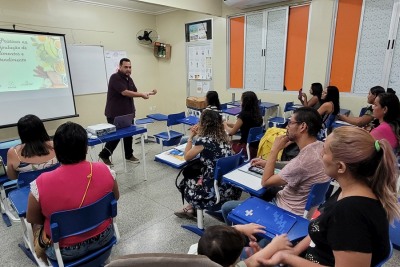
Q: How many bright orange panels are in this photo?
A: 3